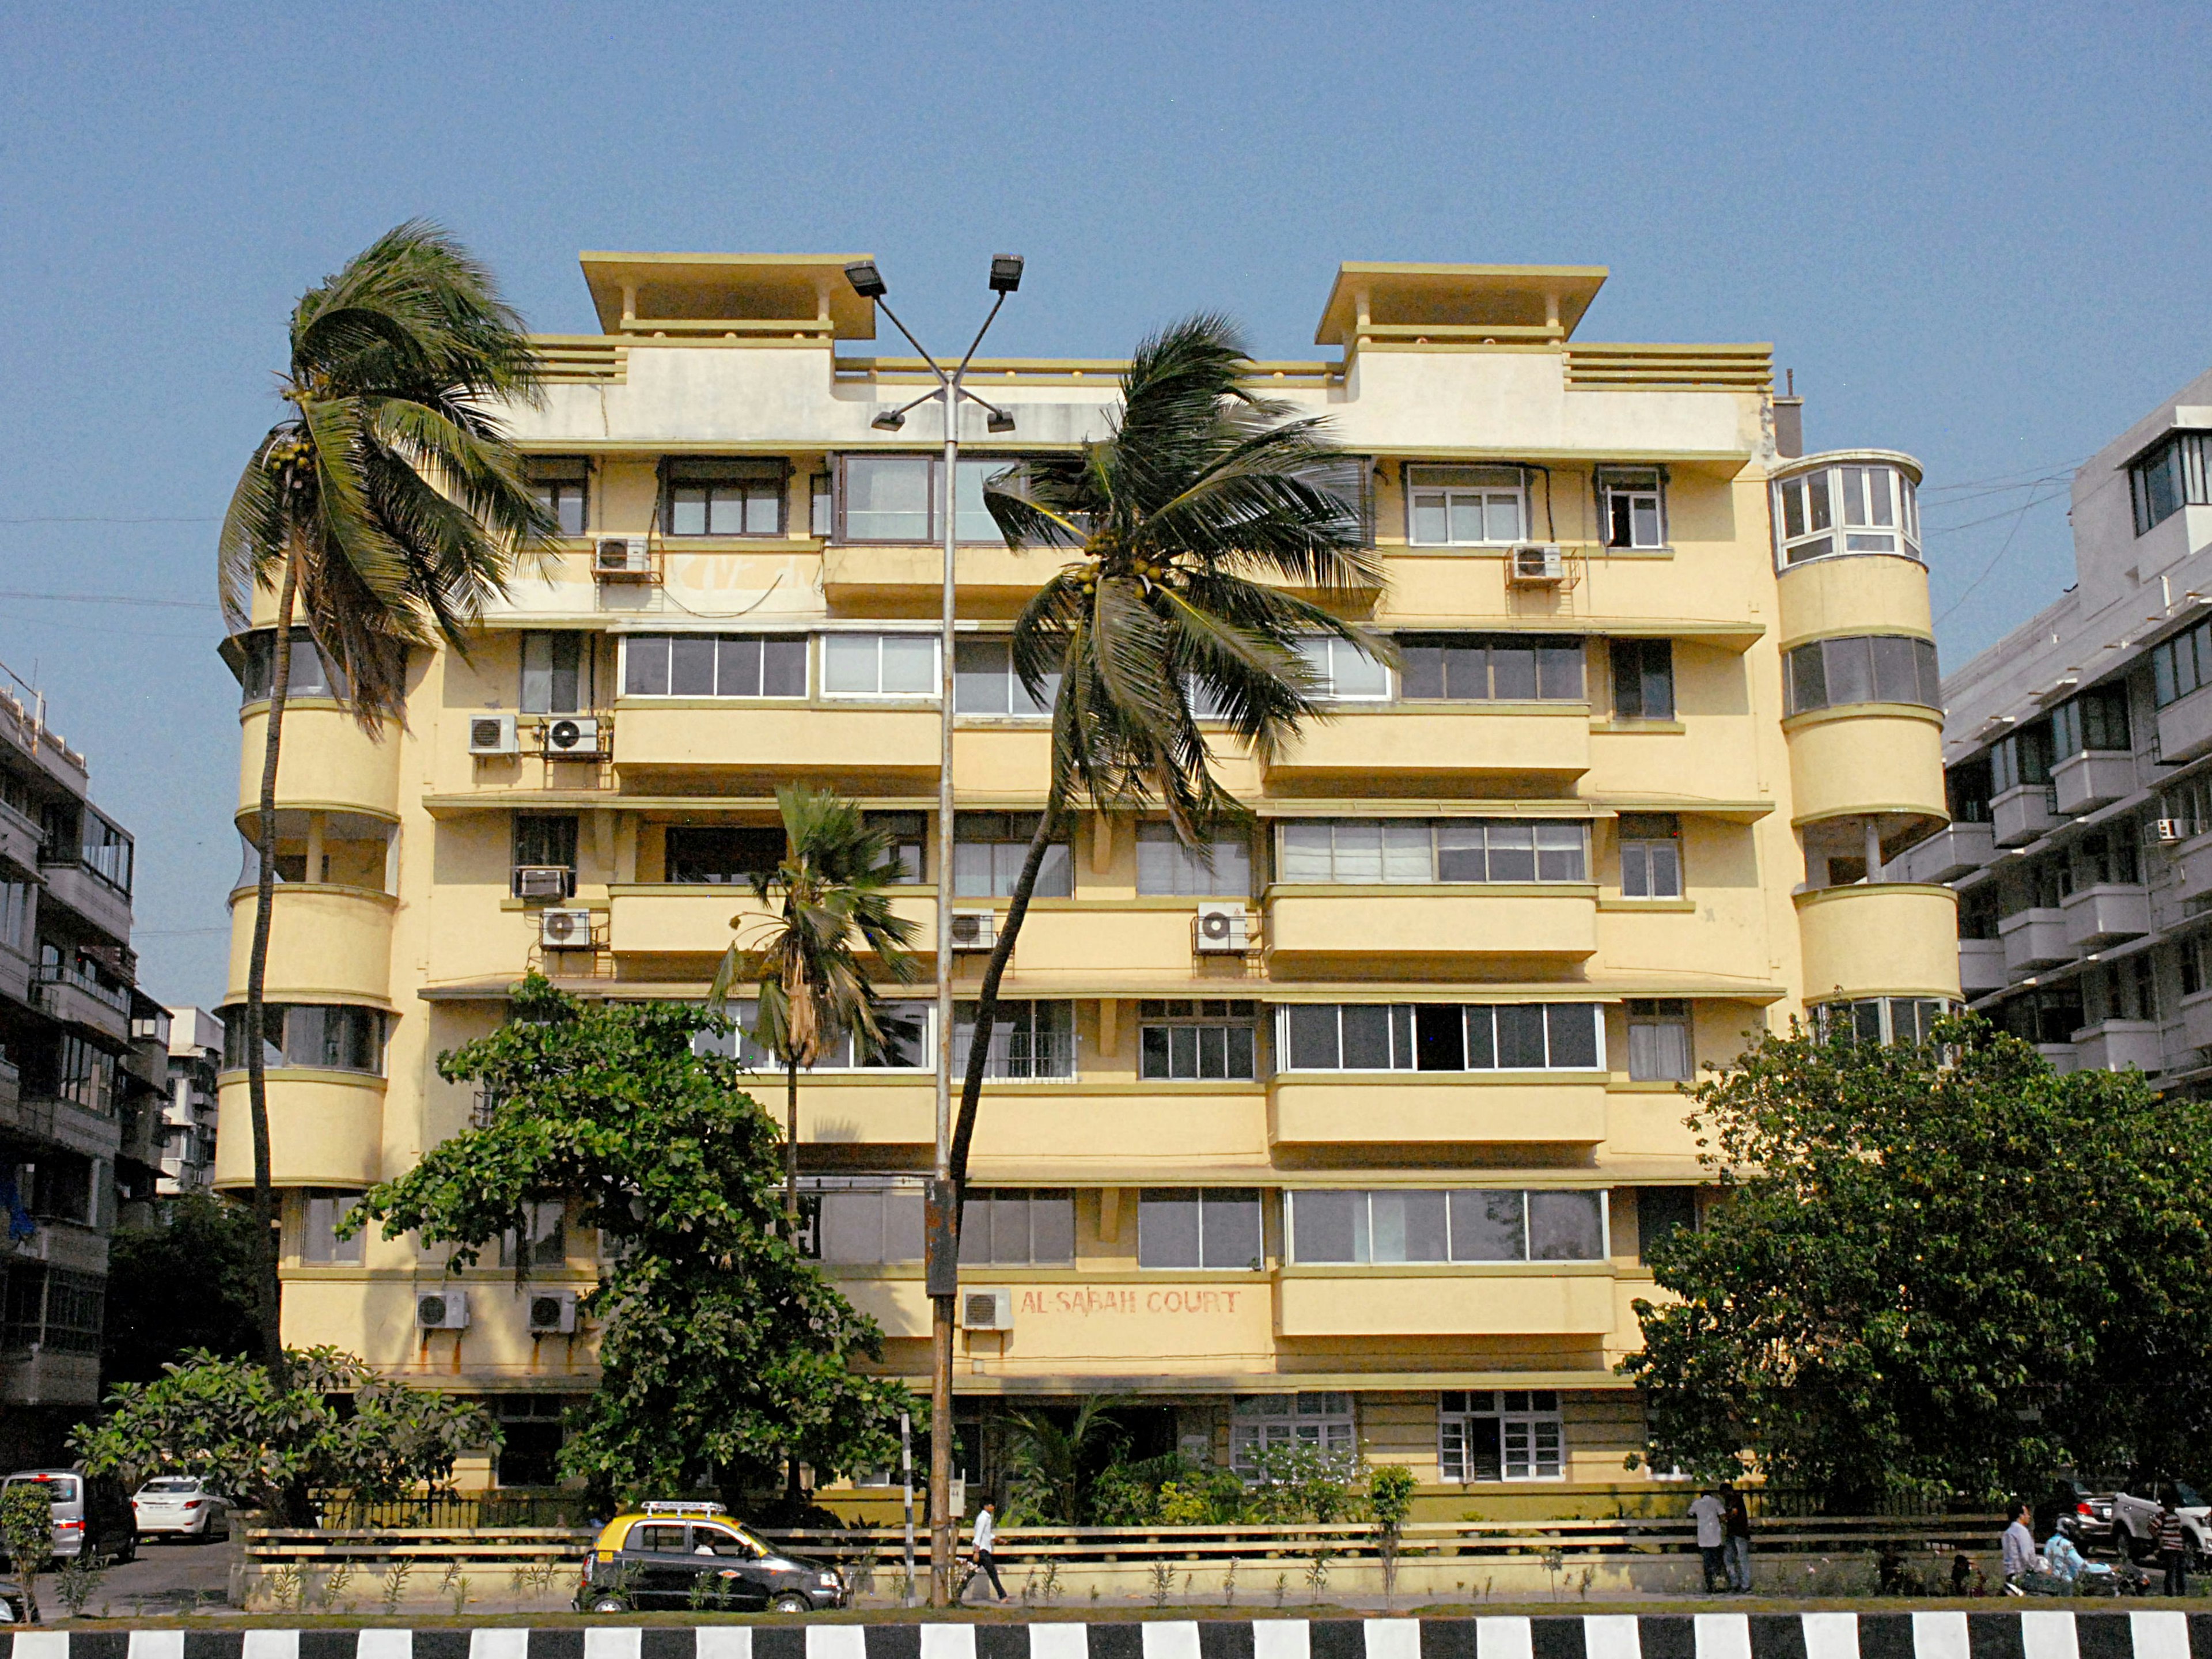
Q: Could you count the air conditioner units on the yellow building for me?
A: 11